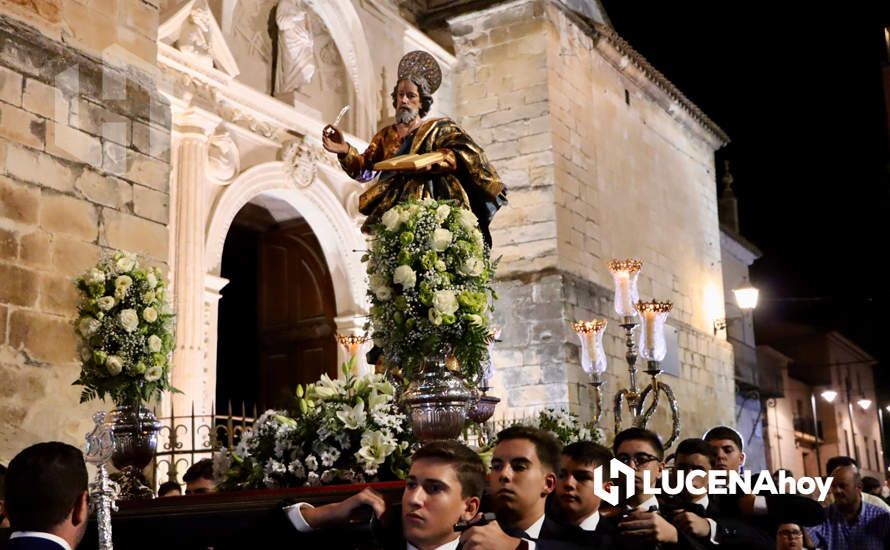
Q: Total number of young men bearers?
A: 6